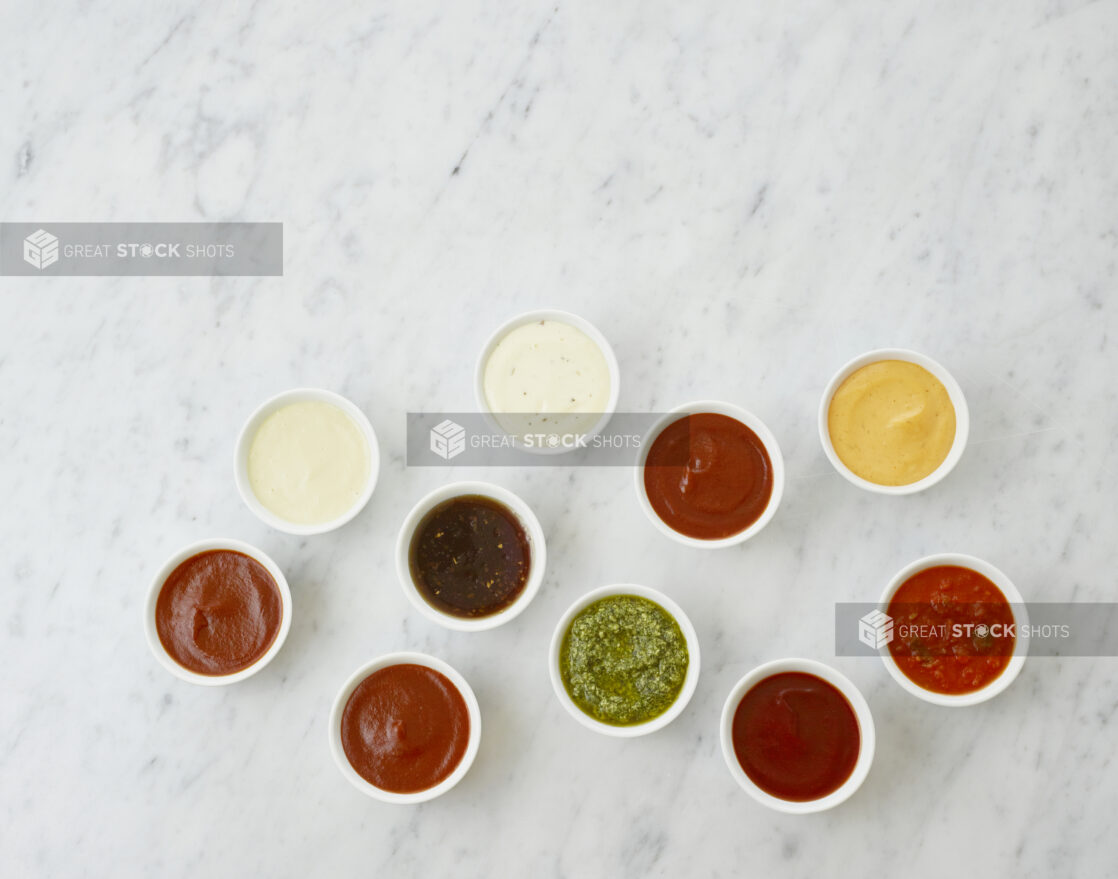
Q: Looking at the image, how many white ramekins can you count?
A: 10